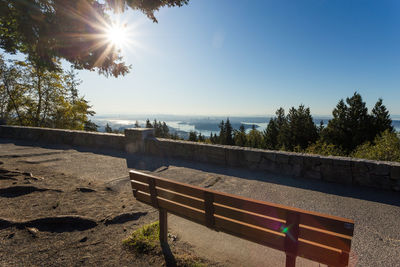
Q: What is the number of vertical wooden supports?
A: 3